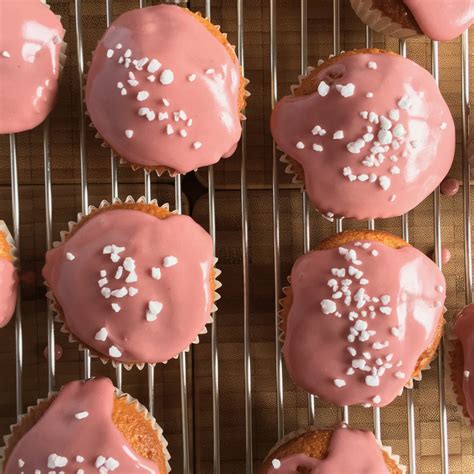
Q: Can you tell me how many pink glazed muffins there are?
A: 10